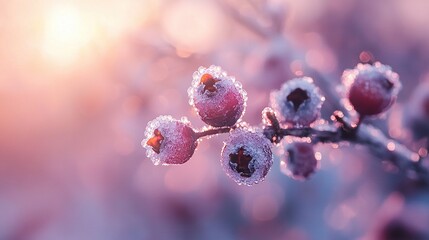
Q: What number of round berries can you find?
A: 6